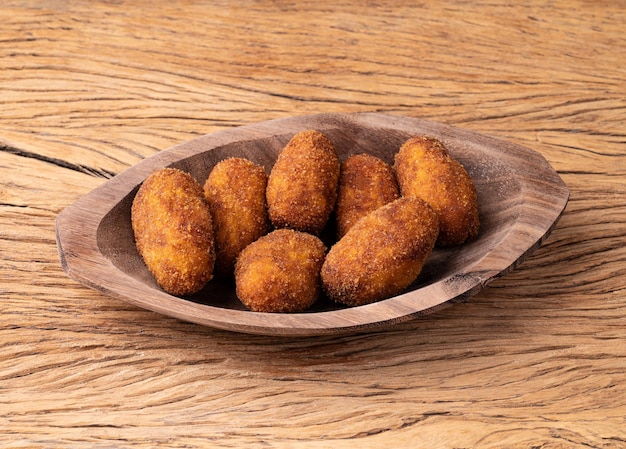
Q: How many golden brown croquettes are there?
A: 7